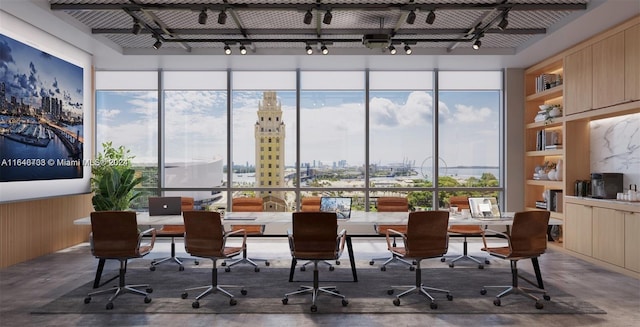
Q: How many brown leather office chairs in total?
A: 10